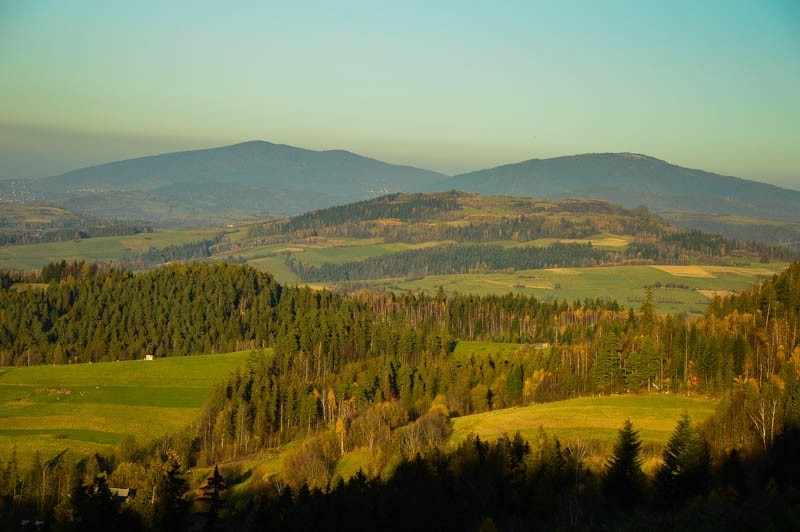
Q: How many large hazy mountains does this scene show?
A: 2